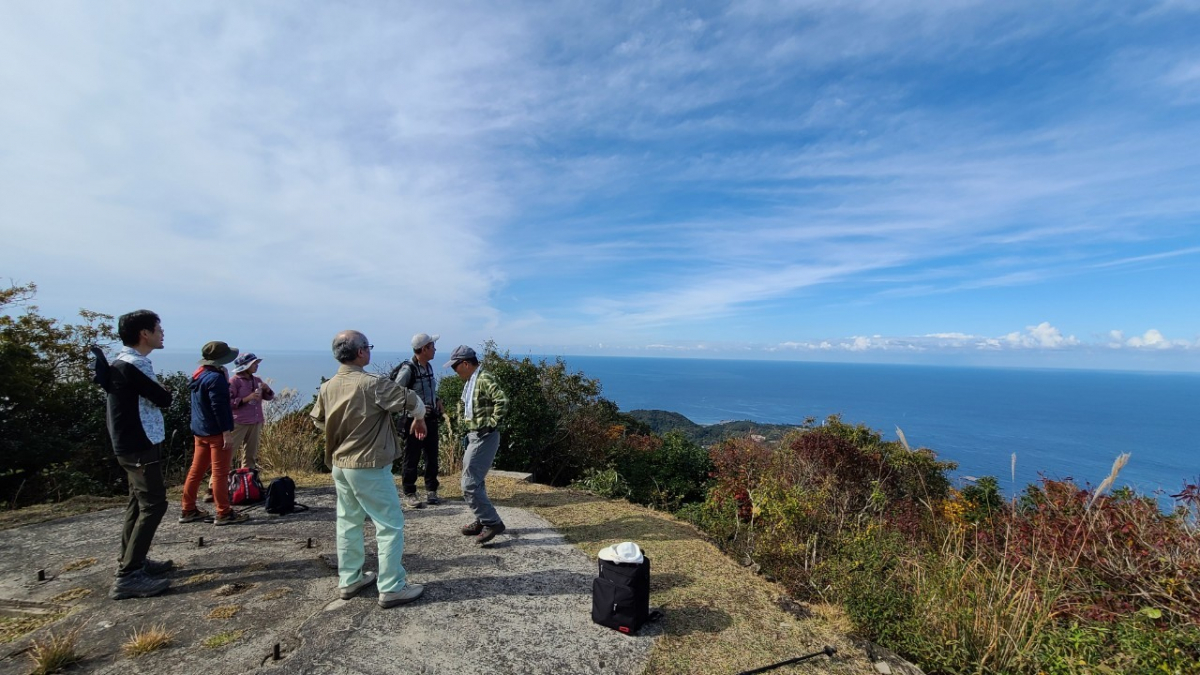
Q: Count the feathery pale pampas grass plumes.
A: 3